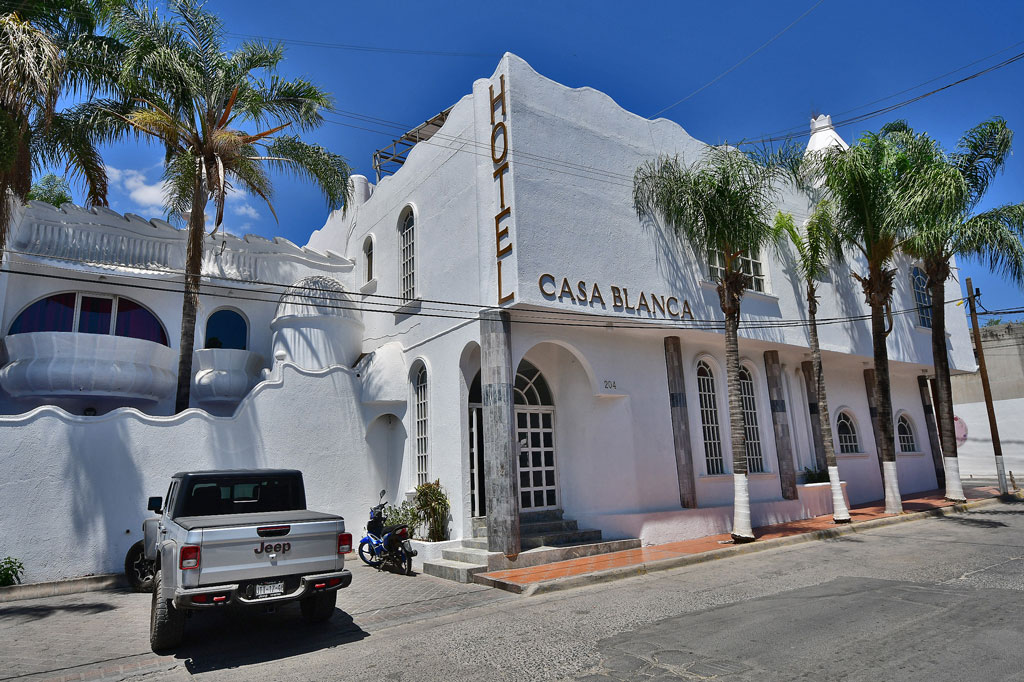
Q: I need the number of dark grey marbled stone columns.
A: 6